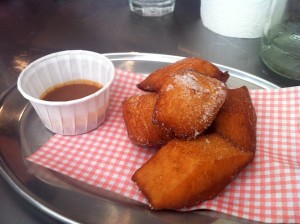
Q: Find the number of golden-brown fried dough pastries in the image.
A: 5